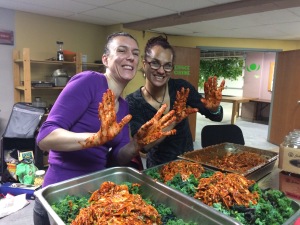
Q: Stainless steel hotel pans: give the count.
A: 3